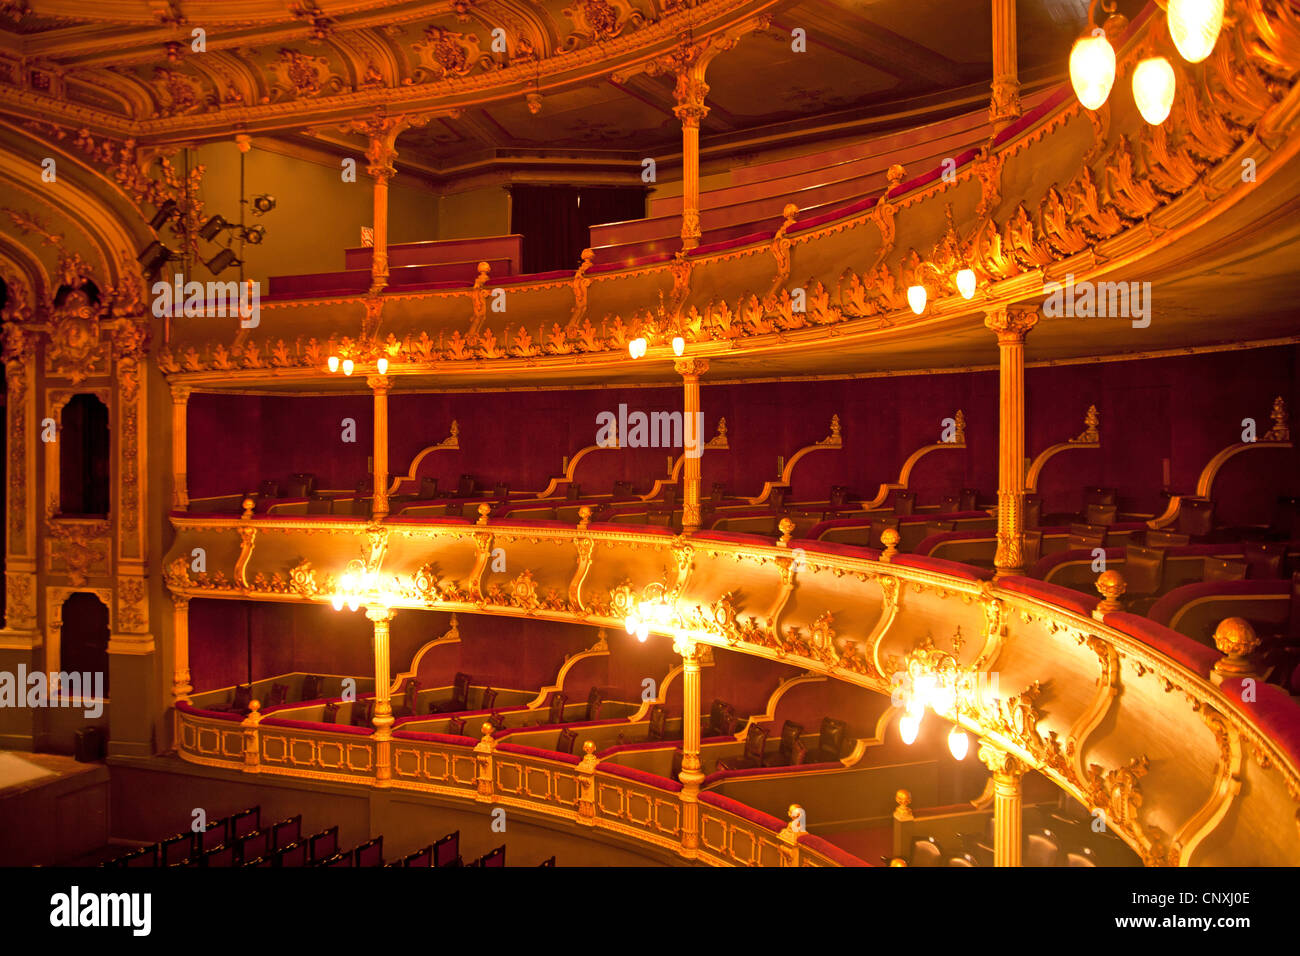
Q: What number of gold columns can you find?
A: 11